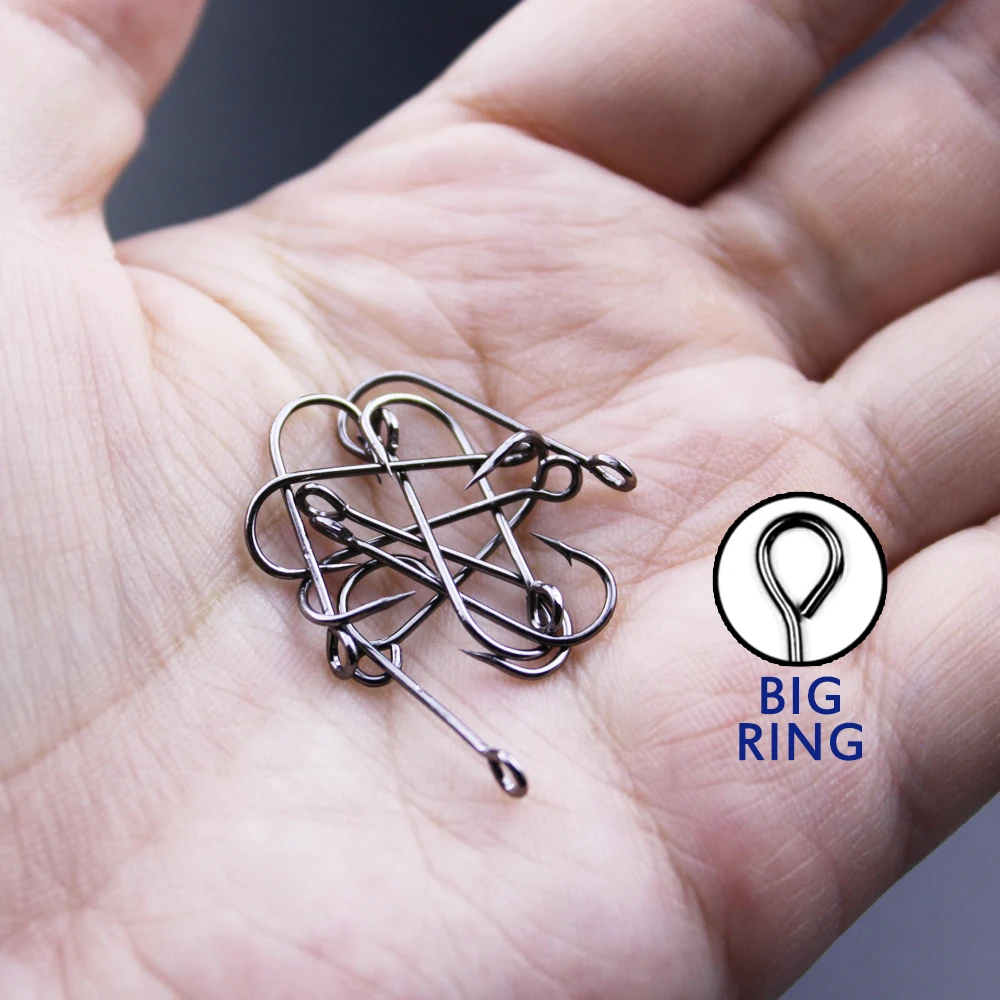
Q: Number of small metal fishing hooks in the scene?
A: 10